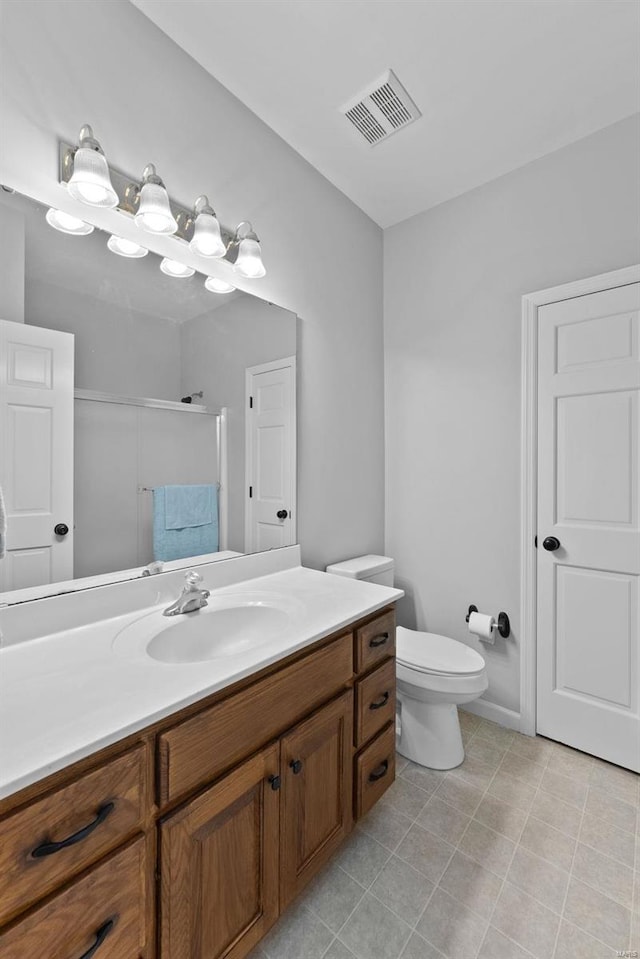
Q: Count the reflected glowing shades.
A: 4